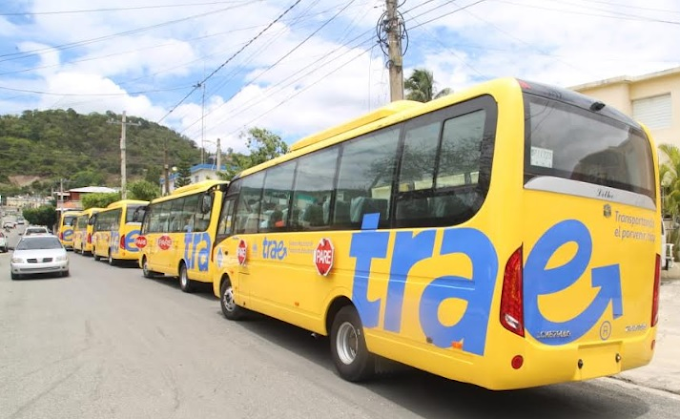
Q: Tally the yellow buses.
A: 5